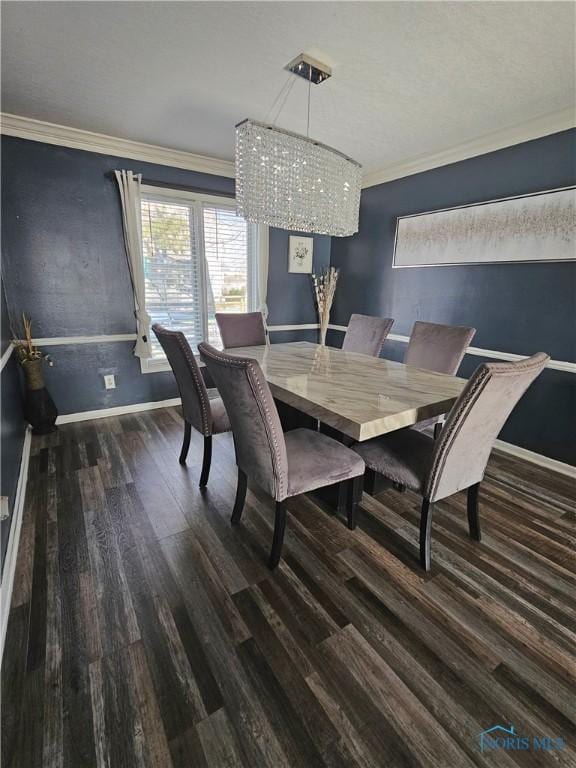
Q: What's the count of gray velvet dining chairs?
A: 6